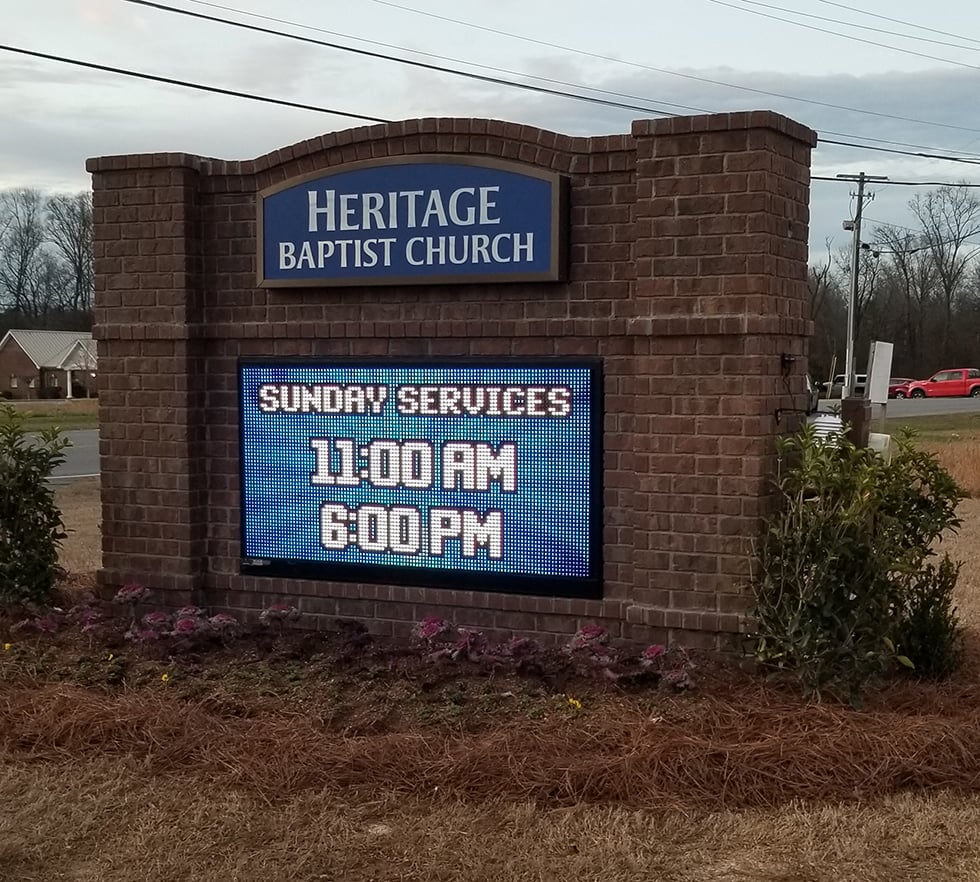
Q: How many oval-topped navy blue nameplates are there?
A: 1